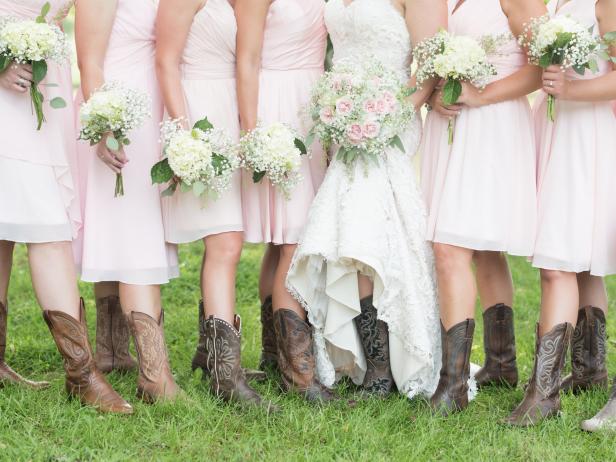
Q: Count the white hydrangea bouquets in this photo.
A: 6